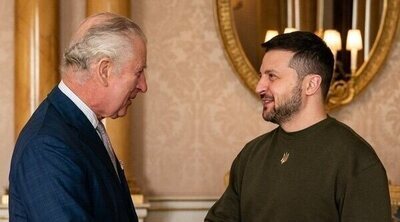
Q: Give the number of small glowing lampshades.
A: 4